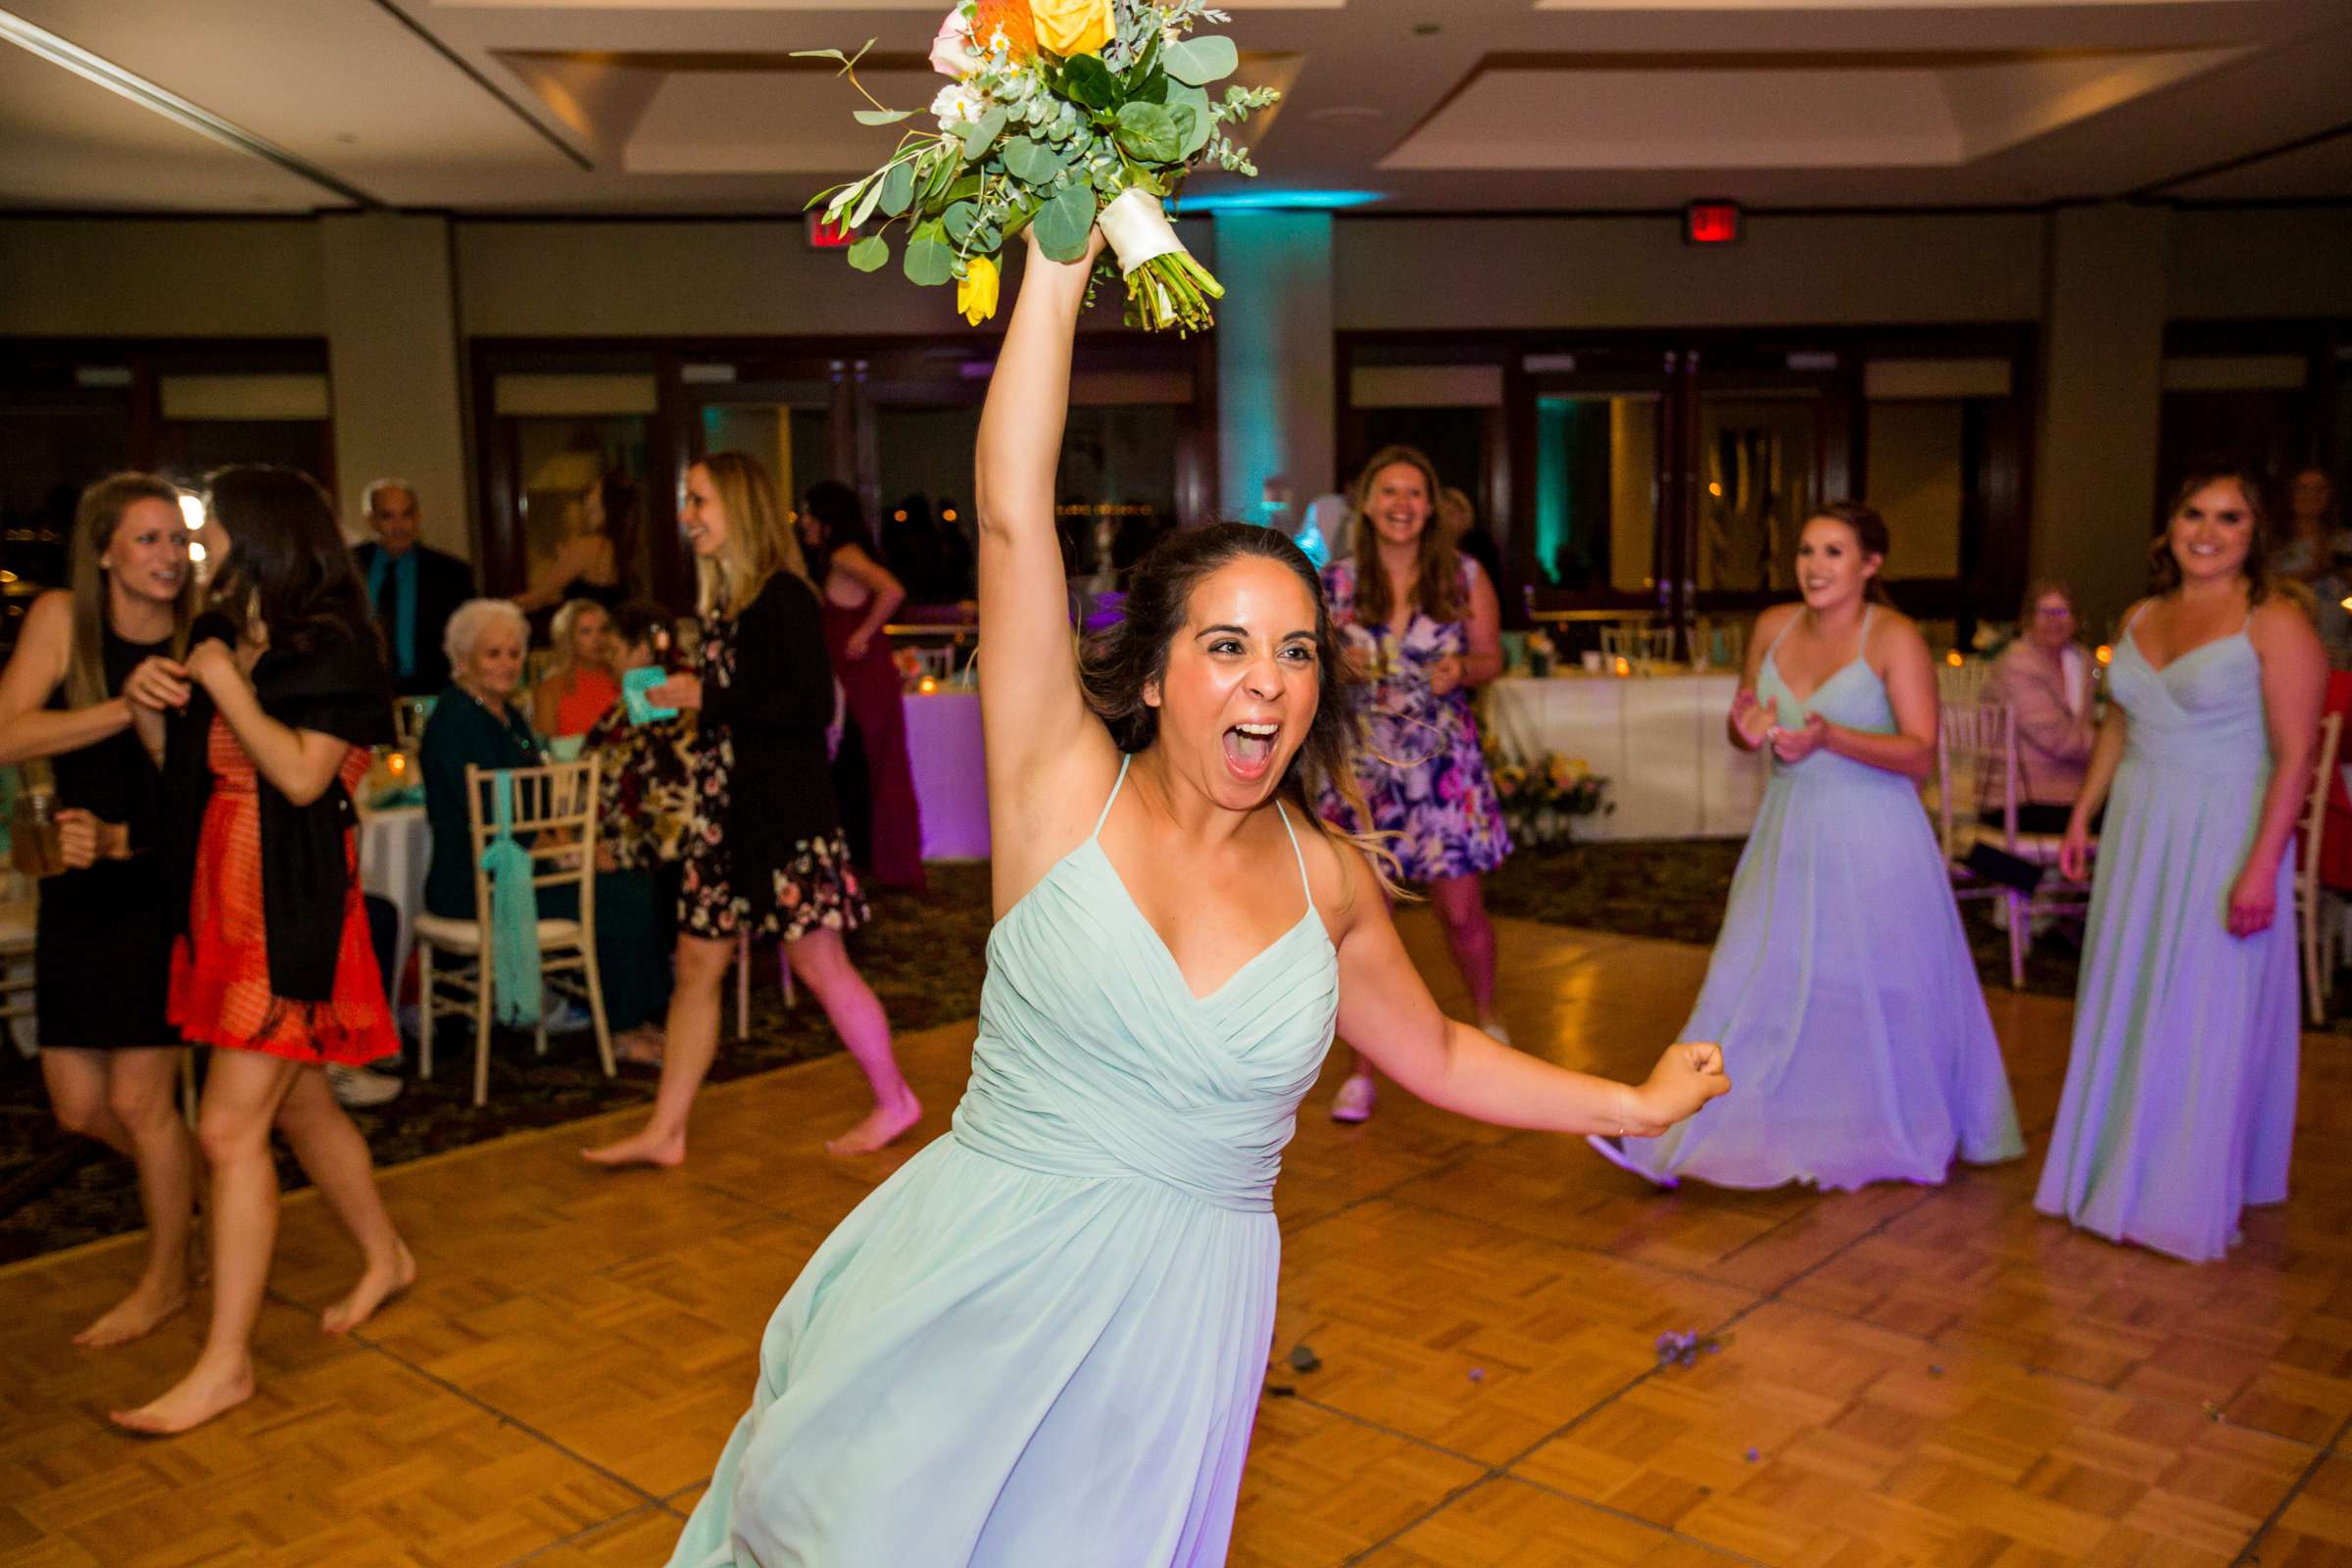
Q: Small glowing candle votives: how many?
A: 5